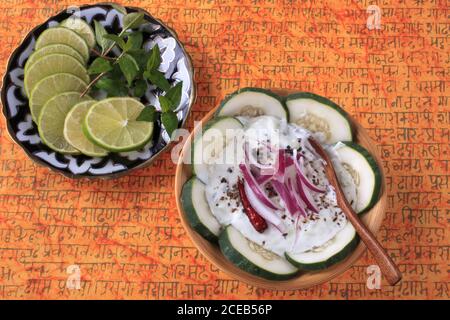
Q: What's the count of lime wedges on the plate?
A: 8